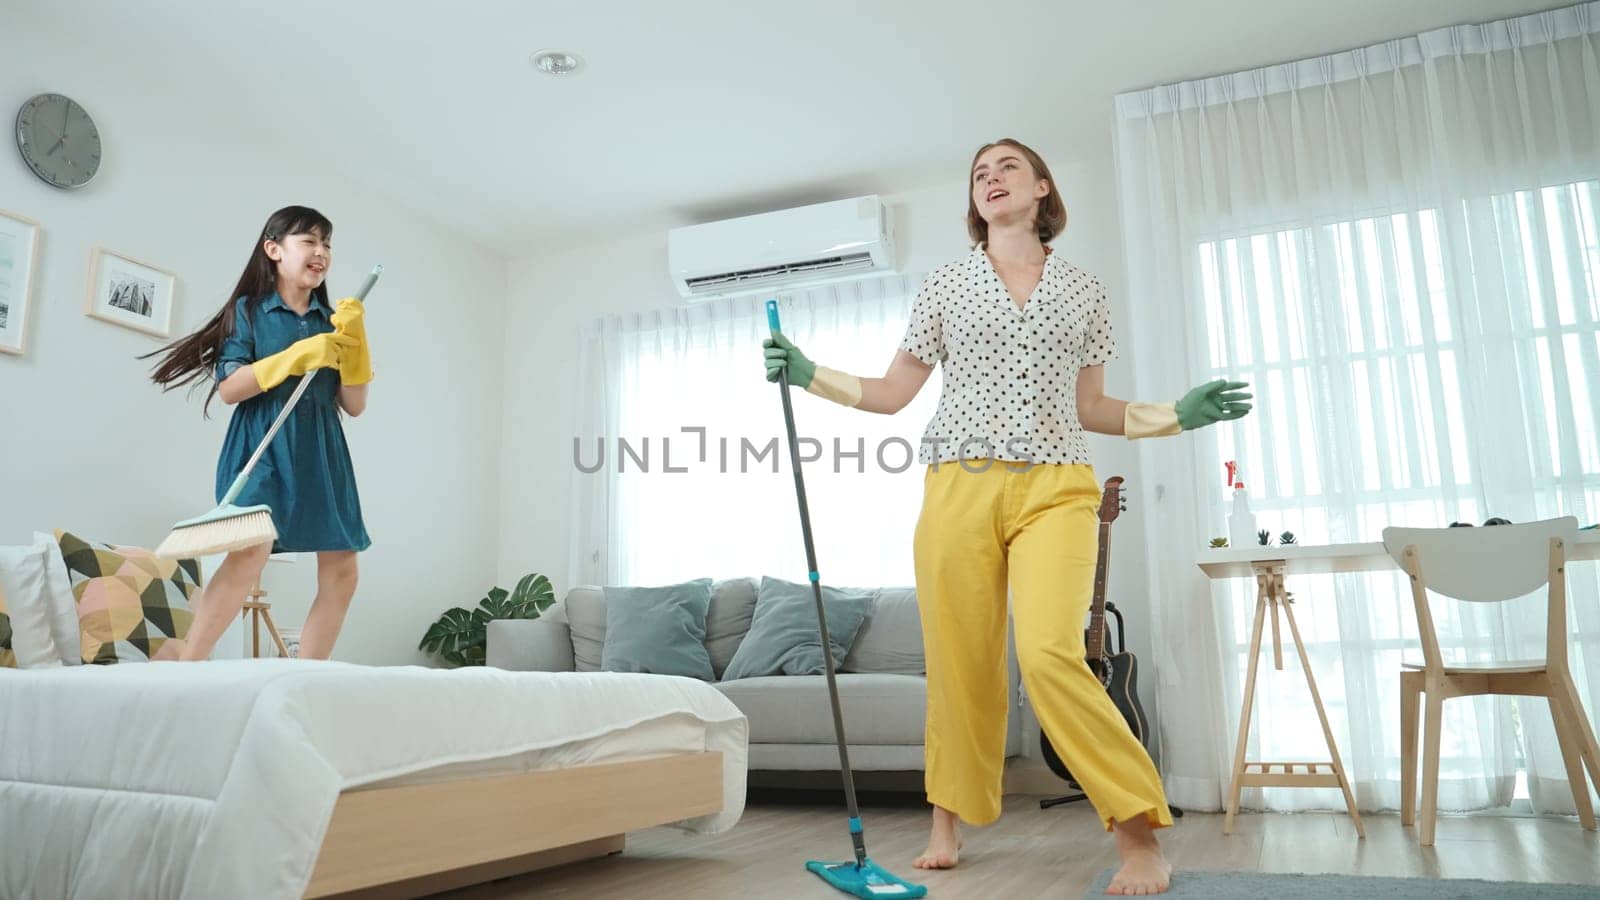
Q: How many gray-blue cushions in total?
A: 2